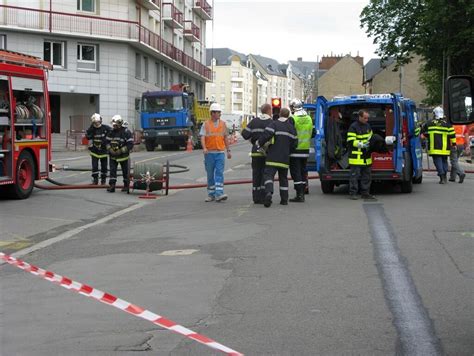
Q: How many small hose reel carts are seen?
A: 1